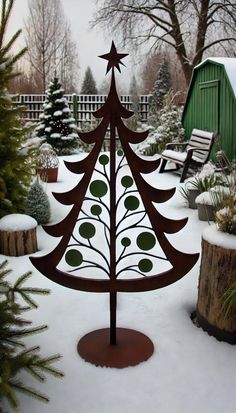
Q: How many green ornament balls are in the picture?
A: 11